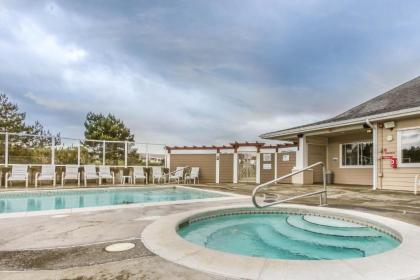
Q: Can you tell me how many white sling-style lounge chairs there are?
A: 9